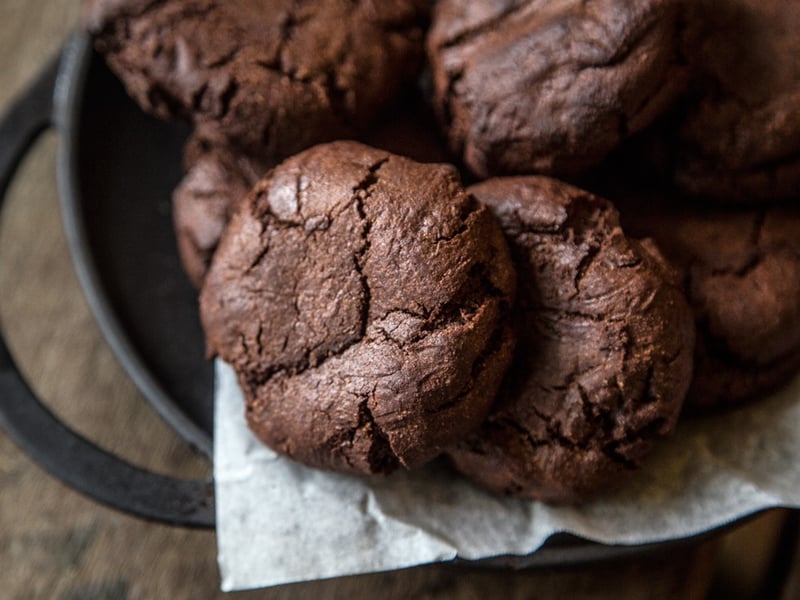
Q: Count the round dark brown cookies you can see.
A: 7